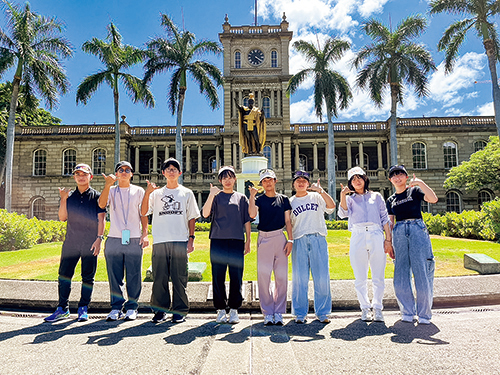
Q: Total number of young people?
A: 8